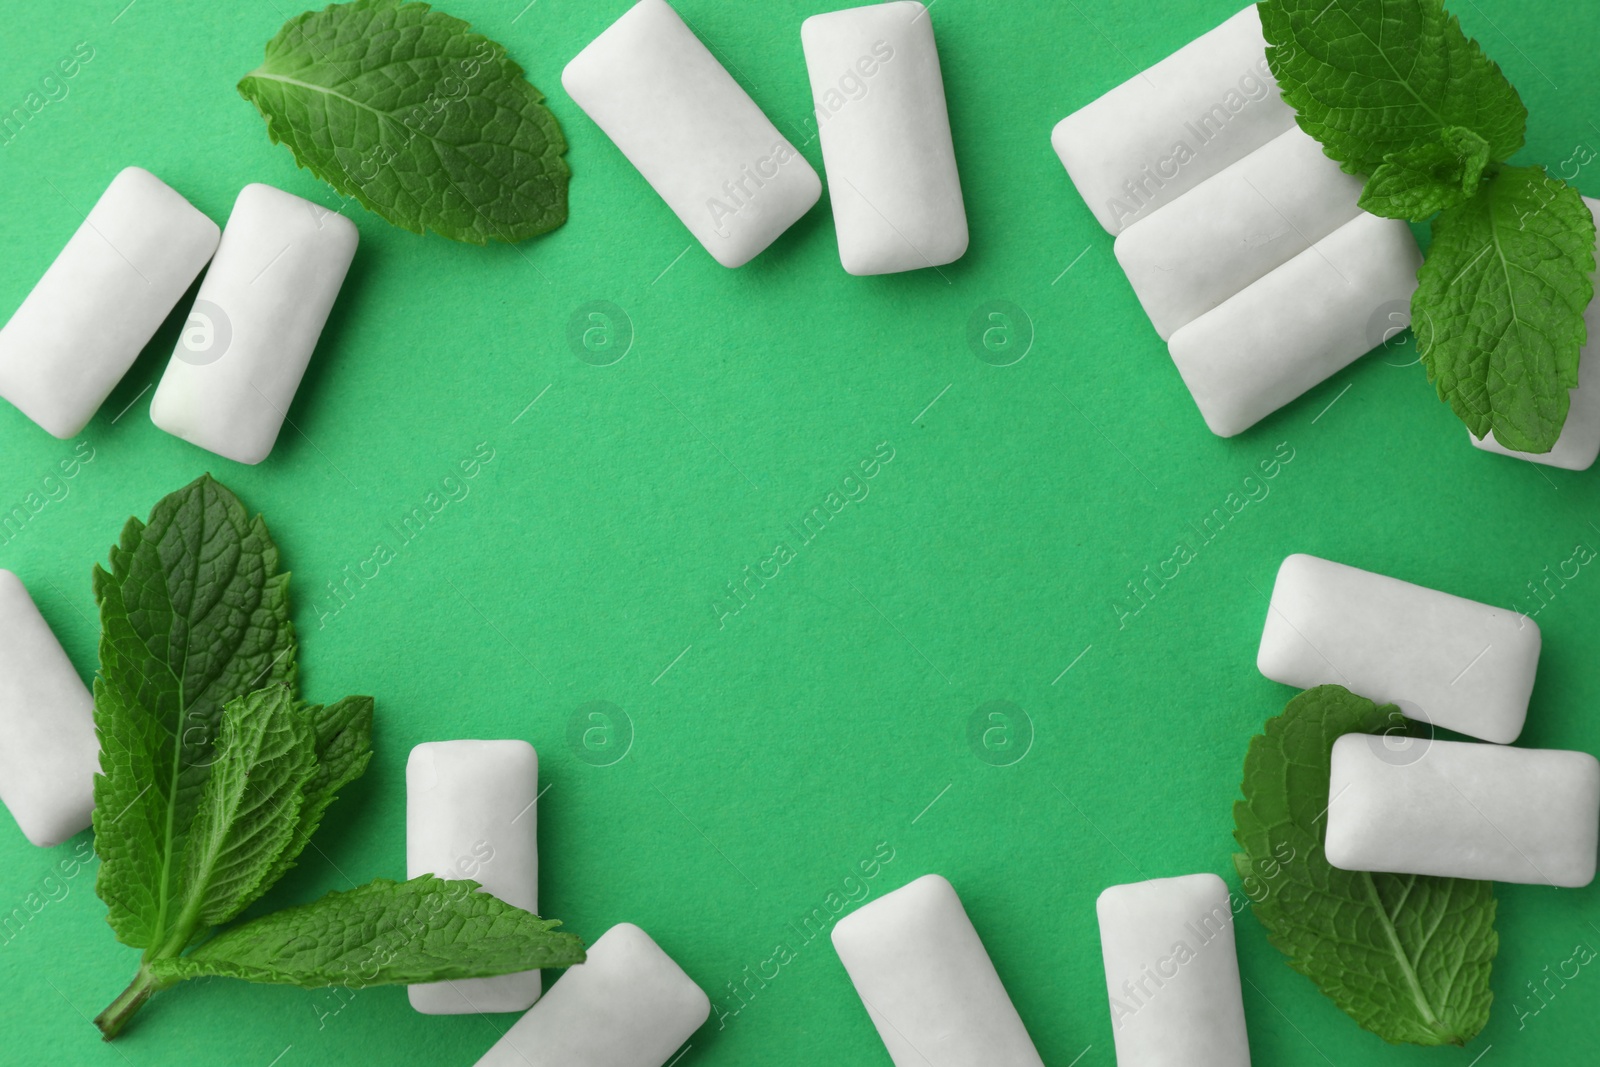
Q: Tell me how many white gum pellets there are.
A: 15